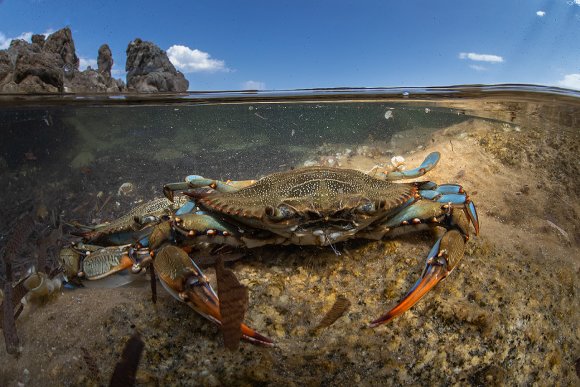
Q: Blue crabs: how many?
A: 2